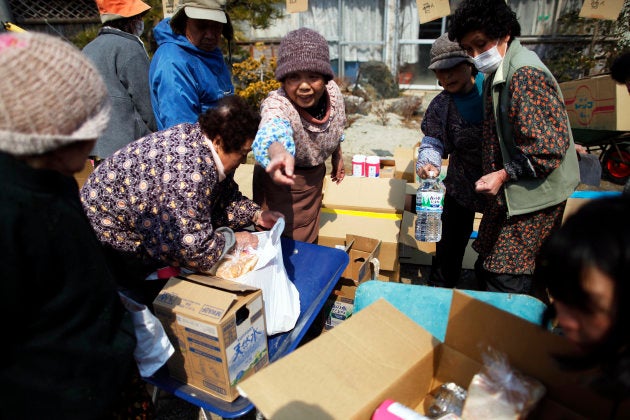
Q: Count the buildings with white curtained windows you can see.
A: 1